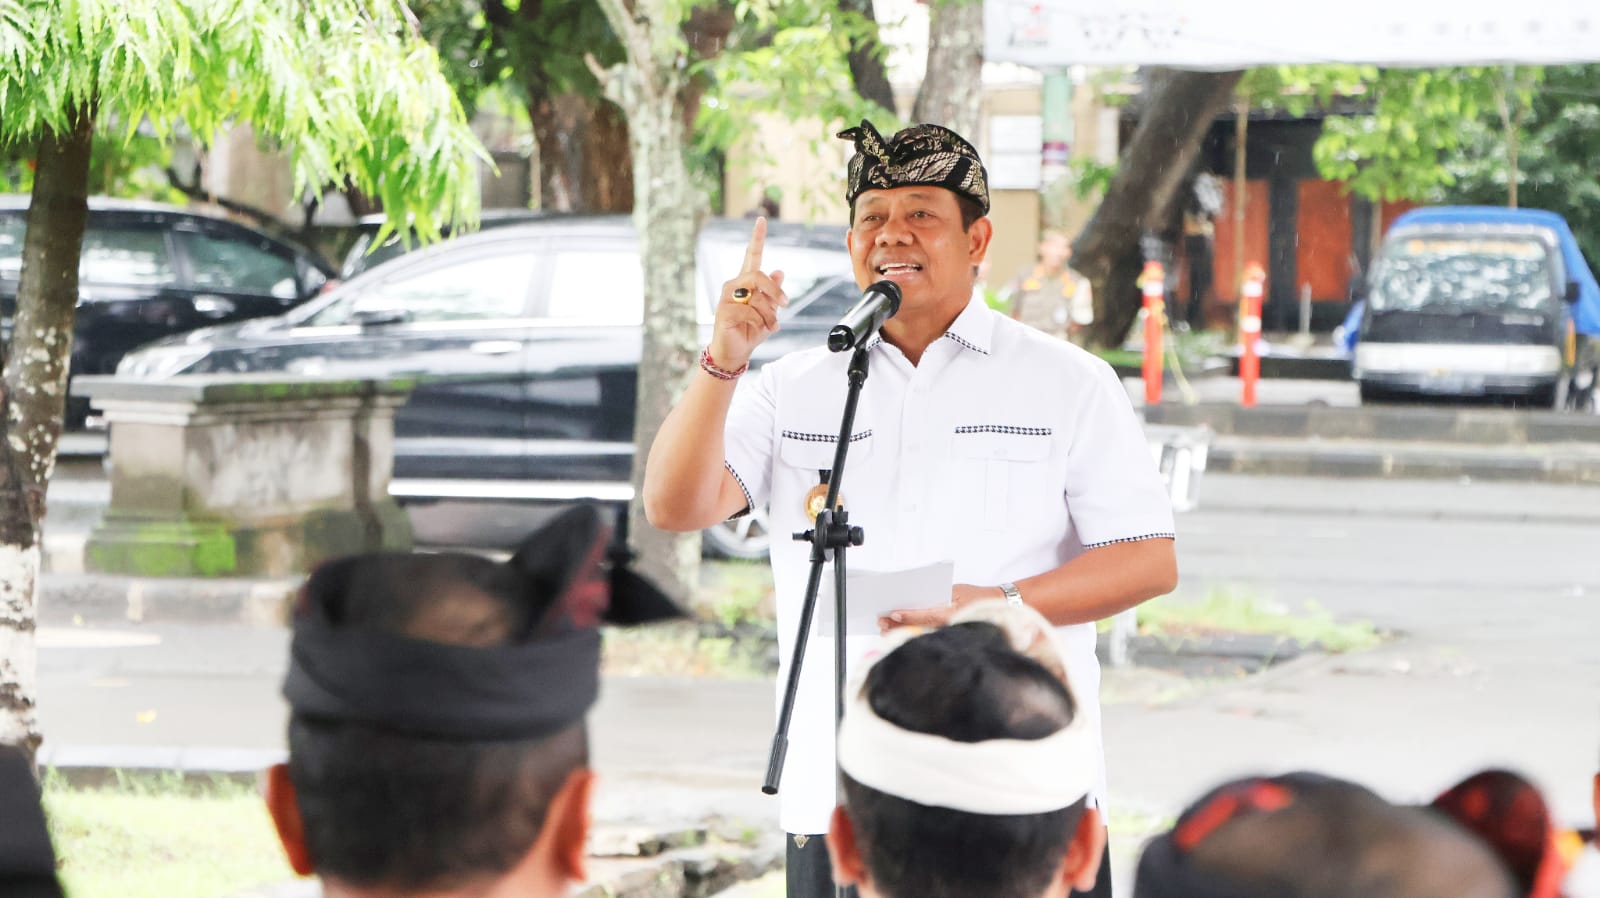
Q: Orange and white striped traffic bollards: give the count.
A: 2